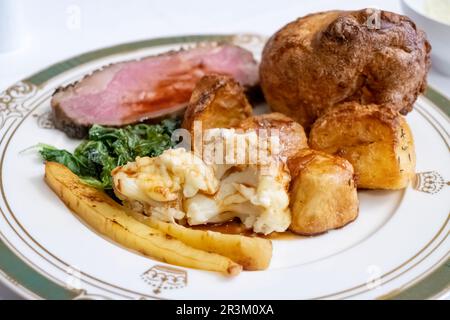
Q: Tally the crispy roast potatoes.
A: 4